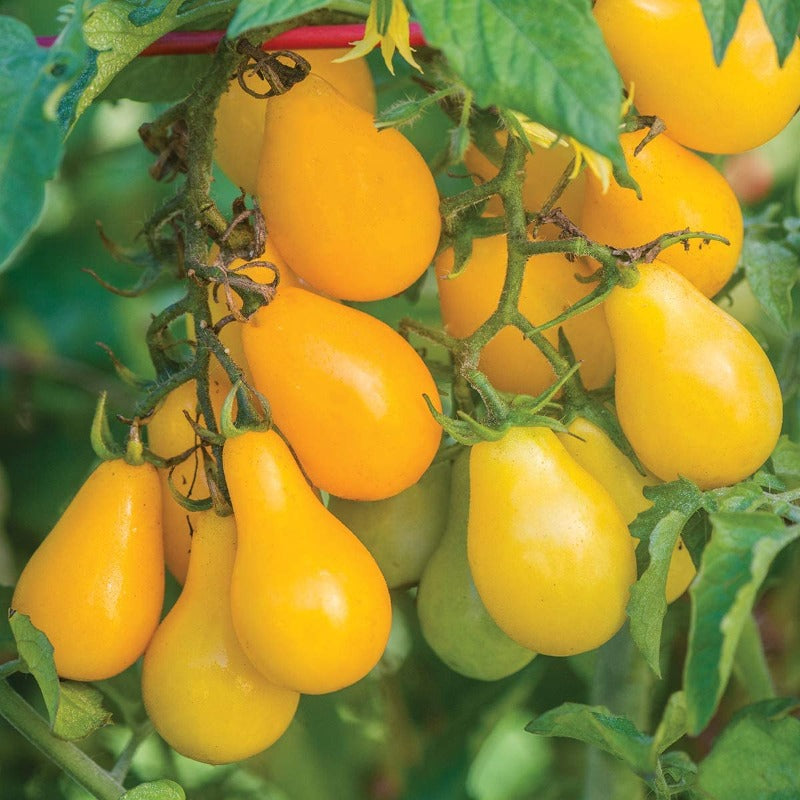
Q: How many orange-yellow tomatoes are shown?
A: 15